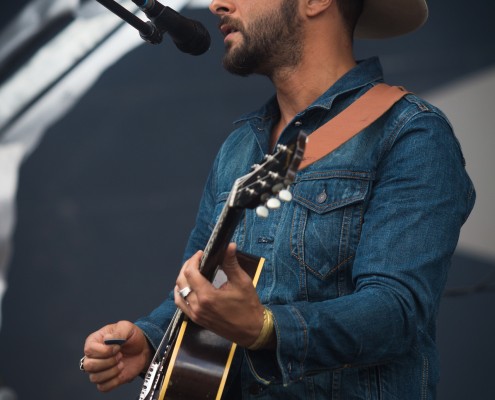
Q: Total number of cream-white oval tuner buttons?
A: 3